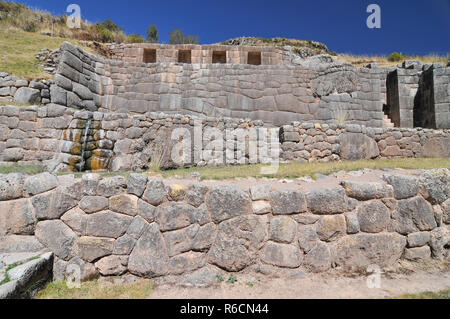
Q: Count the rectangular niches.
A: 4